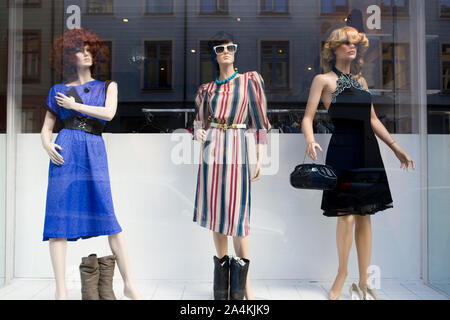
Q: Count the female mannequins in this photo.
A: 3